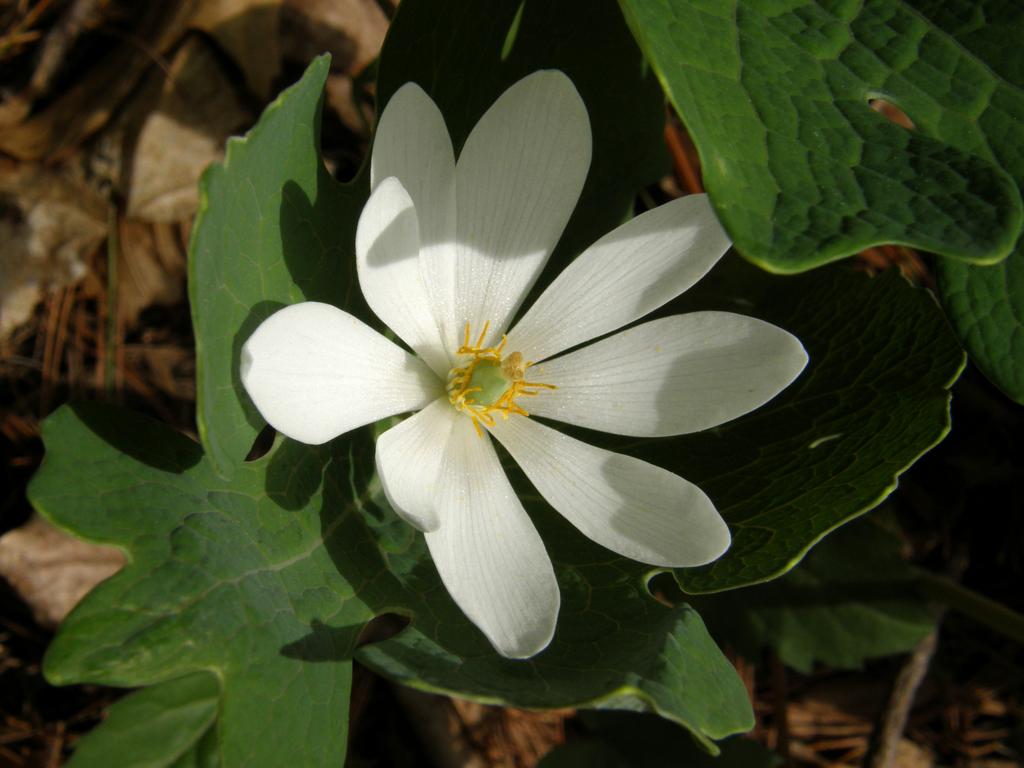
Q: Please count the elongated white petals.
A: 9